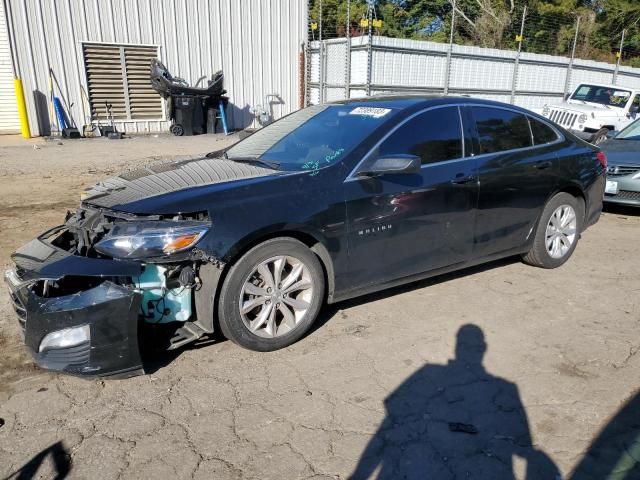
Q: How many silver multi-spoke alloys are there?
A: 2